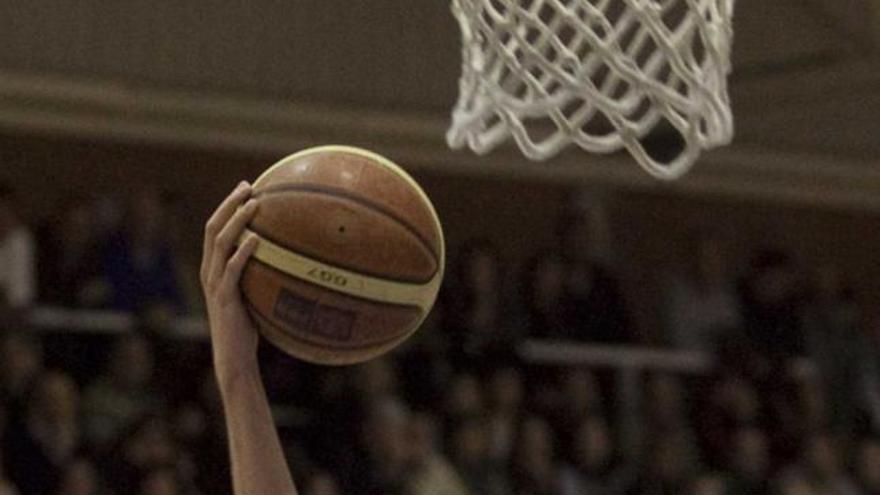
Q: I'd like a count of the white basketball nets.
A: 1